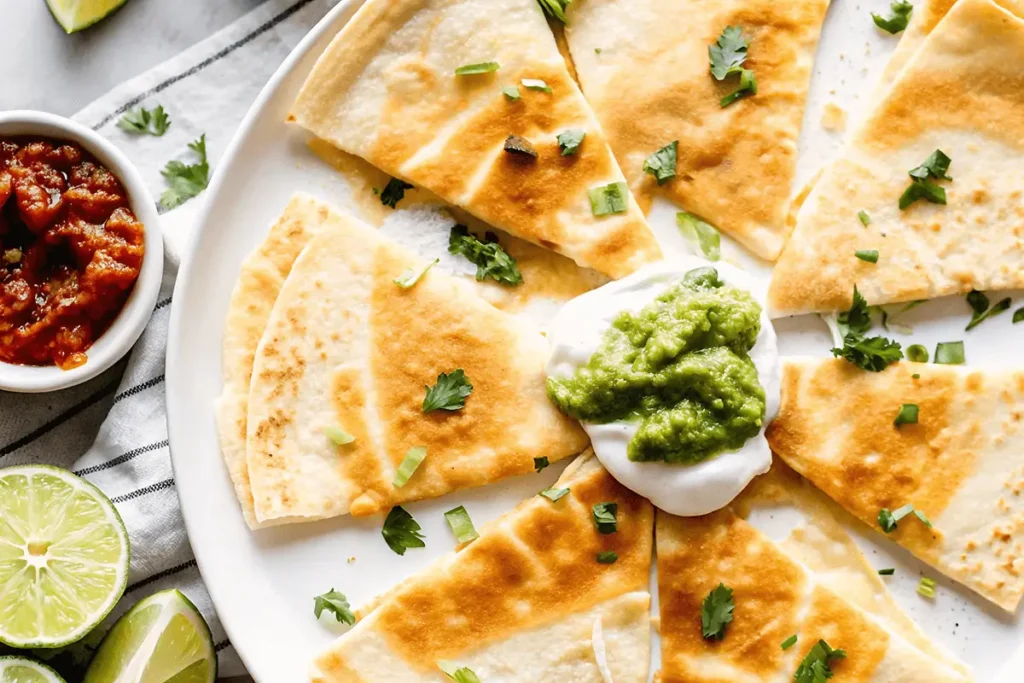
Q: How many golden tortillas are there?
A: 7